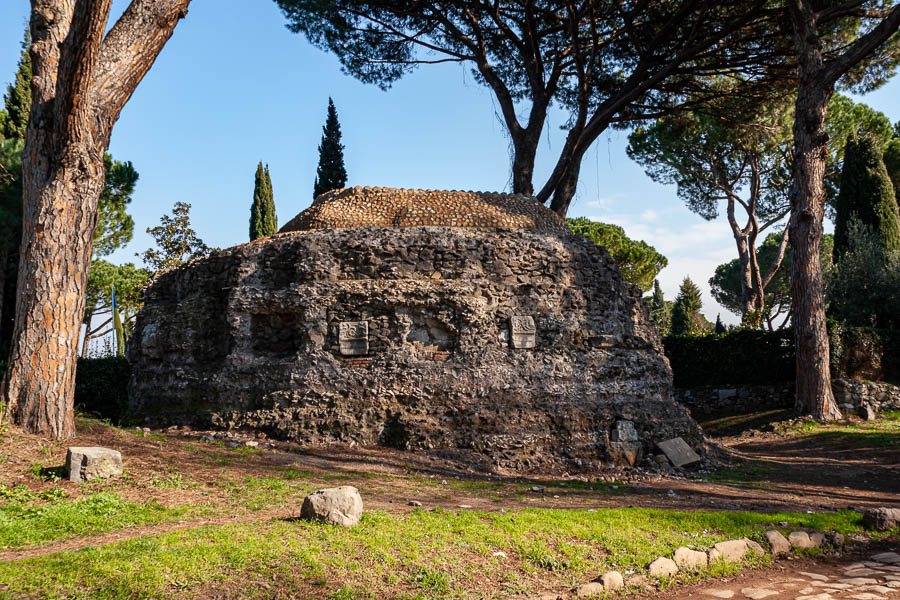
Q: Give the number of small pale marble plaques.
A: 2